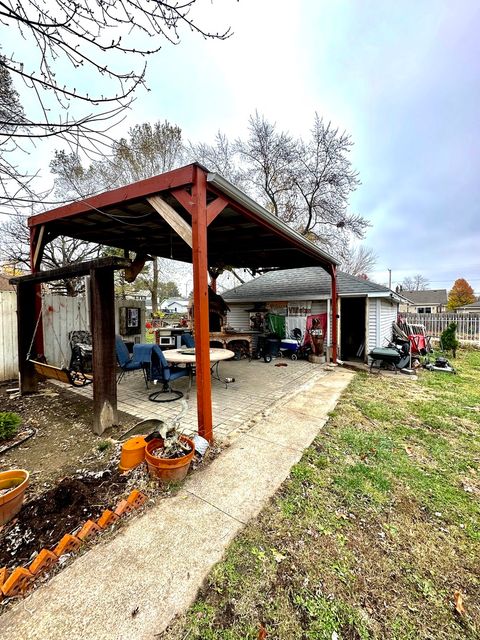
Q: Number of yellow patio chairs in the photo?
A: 0